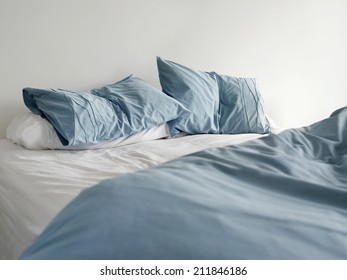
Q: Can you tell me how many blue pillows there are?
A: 2